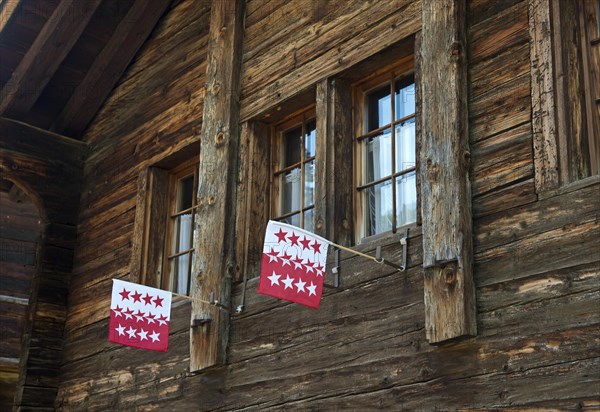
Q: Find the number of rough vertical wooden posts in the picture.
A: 2